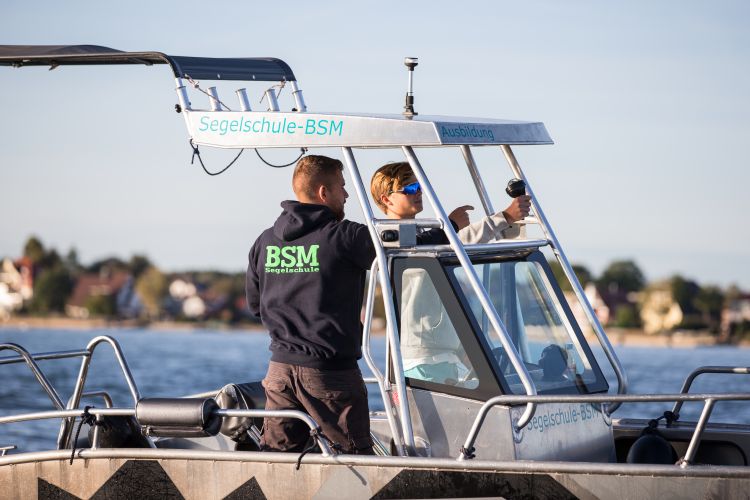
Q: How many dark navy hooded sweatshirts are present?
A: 1